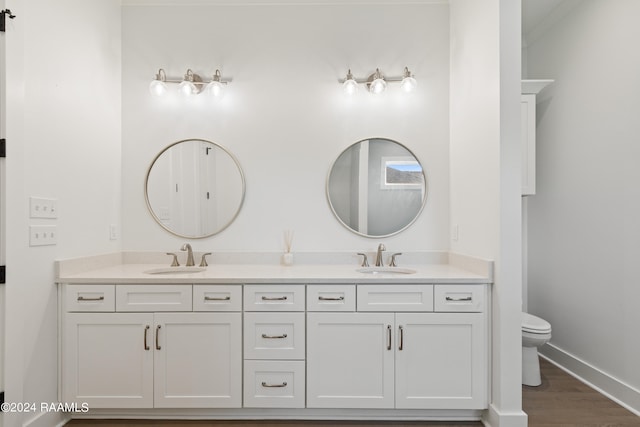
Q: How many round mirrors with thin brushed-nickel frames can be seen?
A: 2